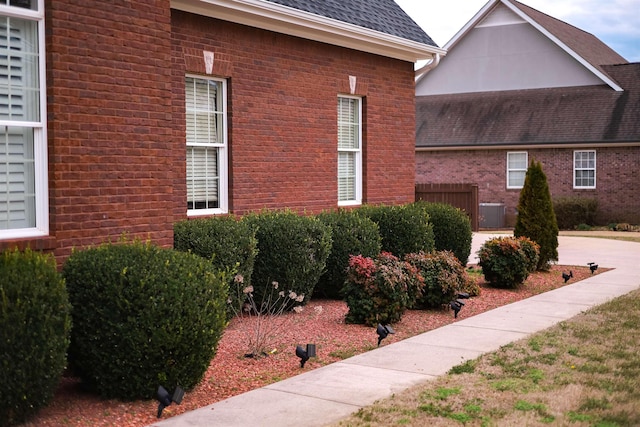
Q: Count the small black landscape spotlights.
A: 6